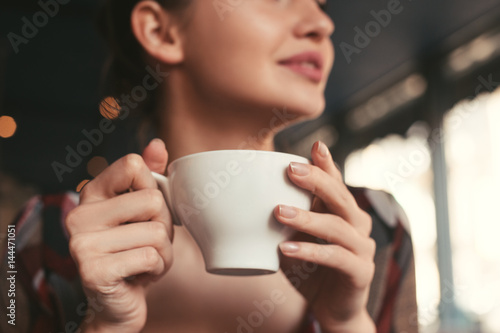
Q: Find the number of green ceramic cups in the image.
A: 0